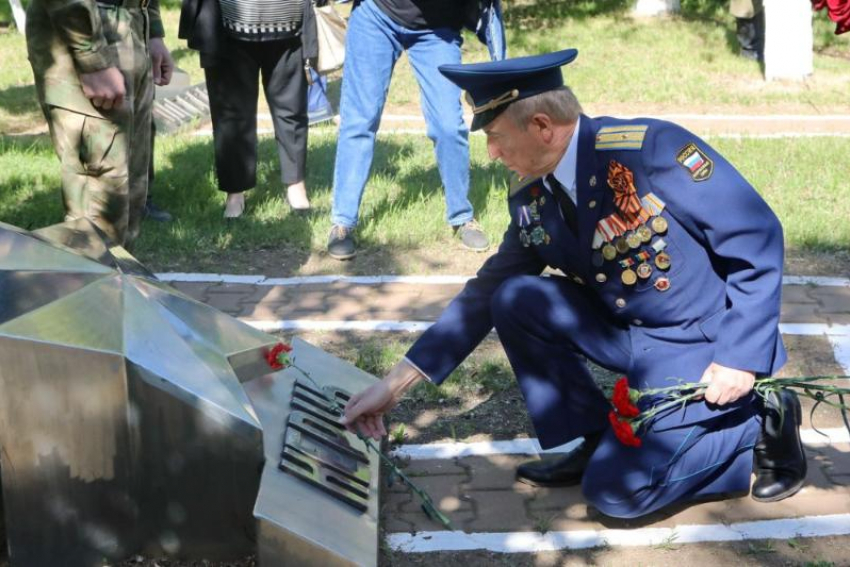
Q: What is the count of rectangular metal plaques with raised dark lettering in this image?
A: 1